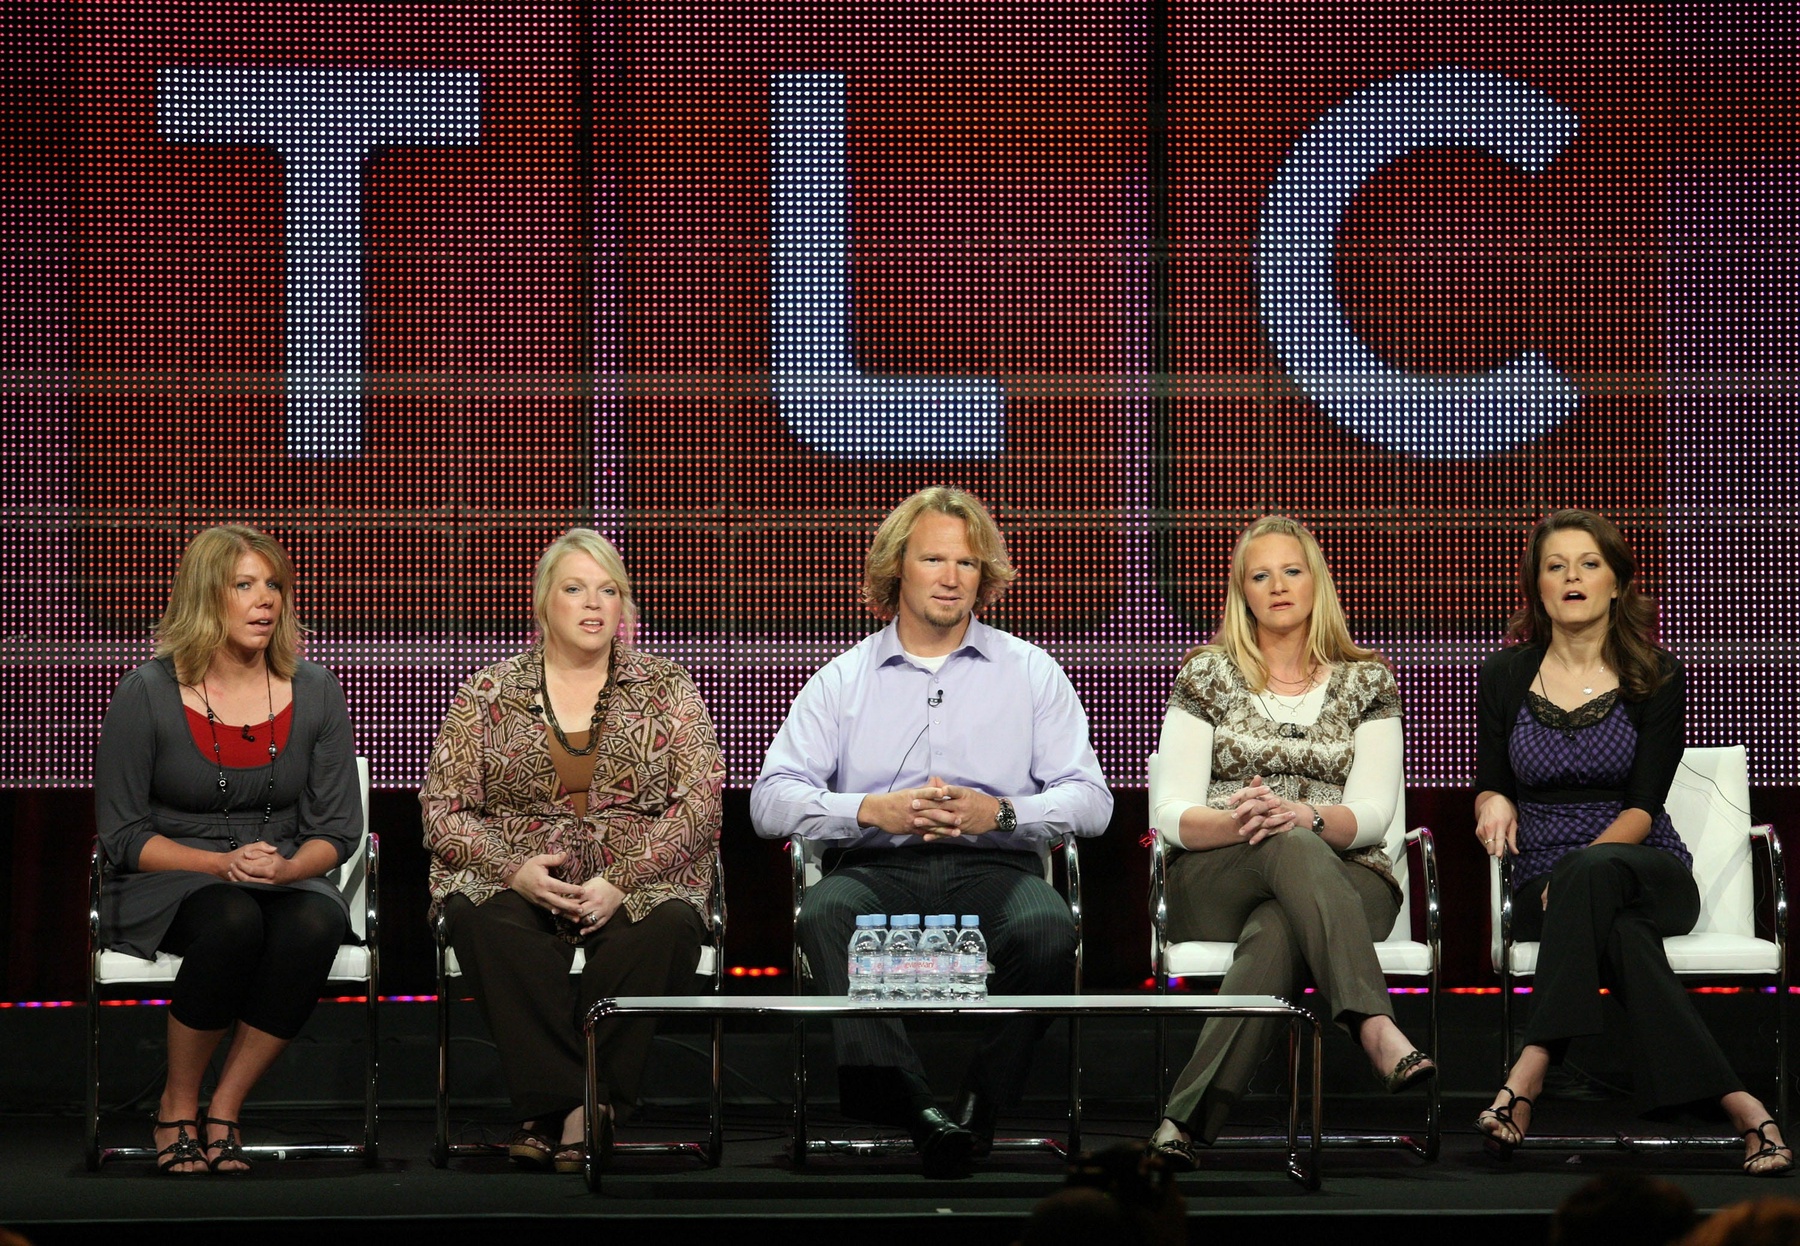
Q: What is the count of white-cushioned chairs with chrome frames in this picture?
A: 5